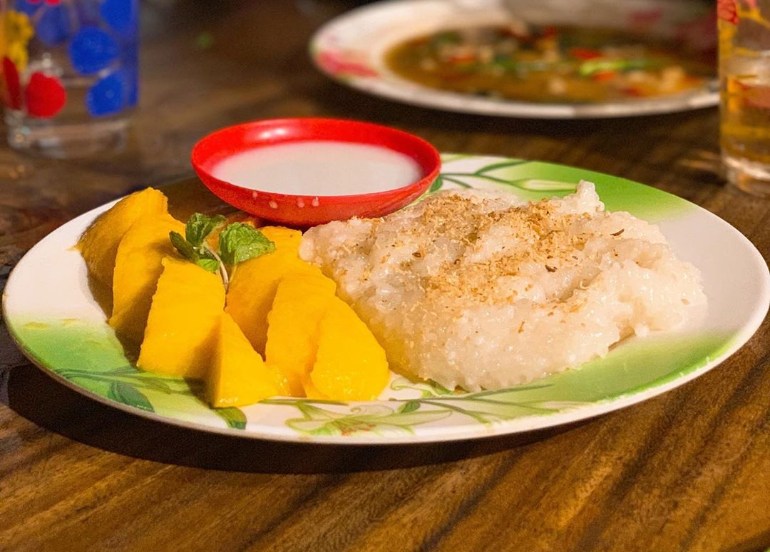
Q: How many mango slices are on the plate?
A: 7